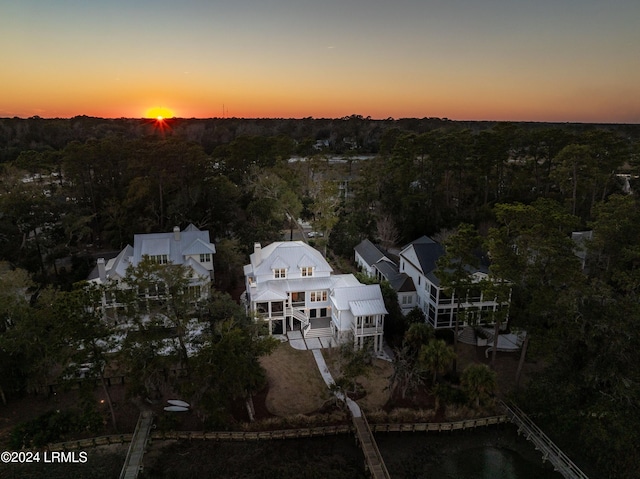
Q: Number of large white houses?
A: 3